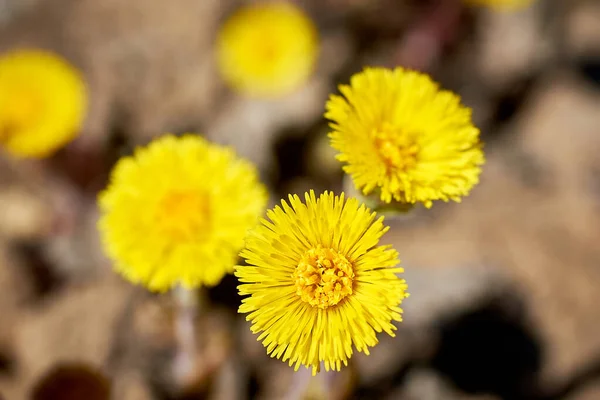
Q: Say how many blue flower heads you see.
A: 0